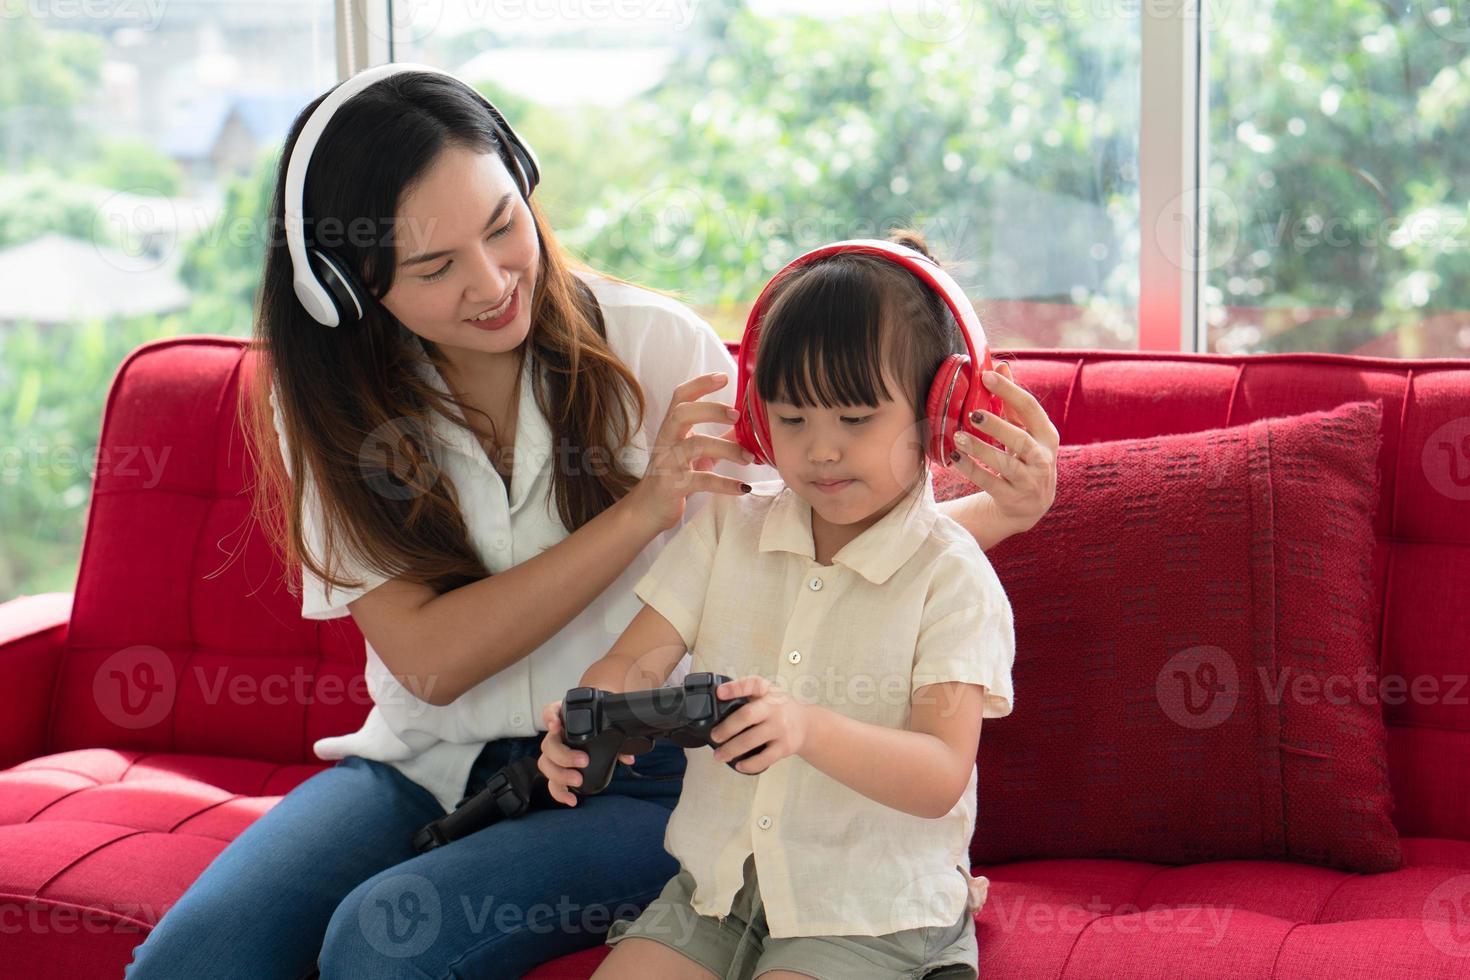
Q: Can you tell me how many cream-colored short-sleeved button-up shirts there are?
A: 1